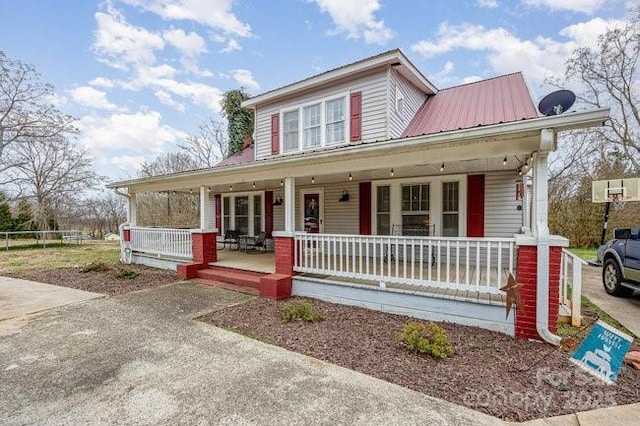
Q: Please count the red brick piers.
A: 4